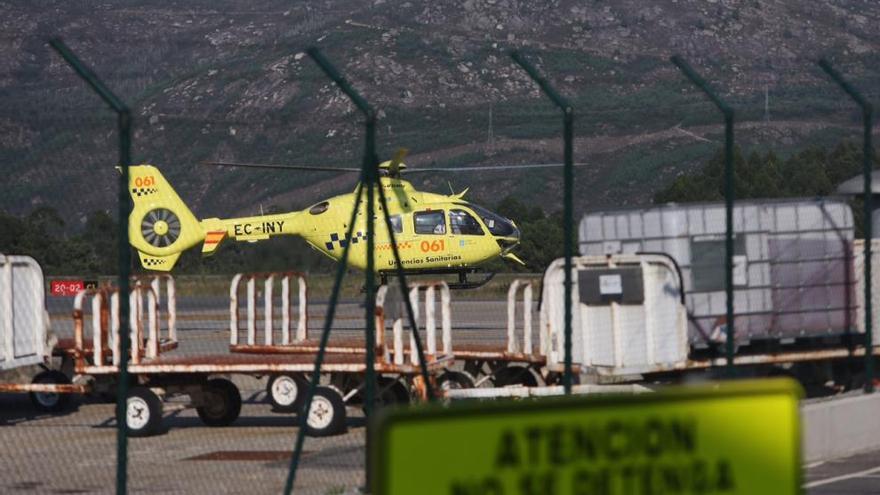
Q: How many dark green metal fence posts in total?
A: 5